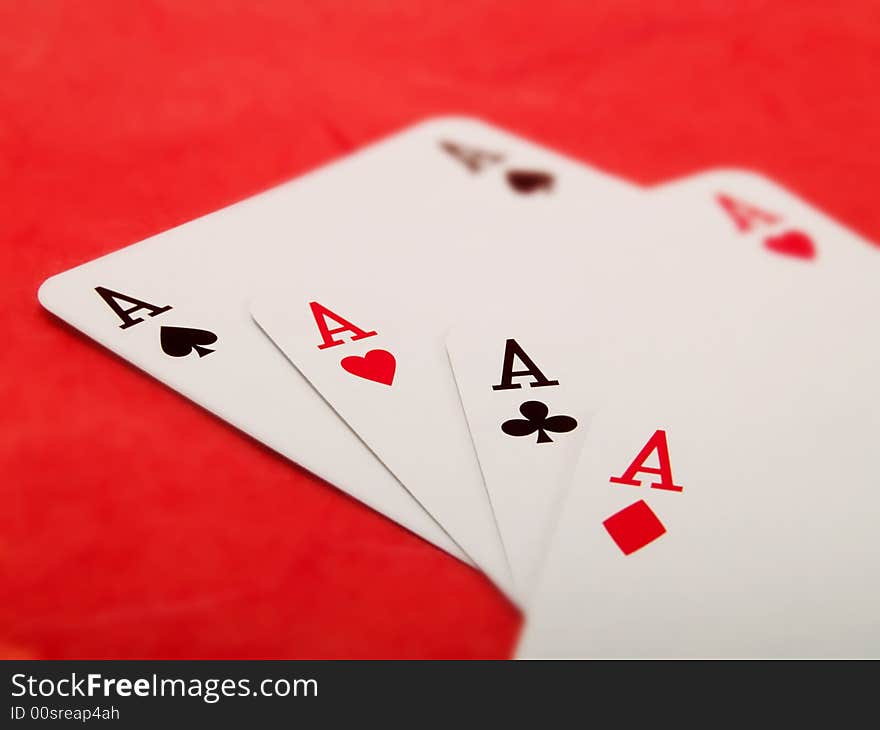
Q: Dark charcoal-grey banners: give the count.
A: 1